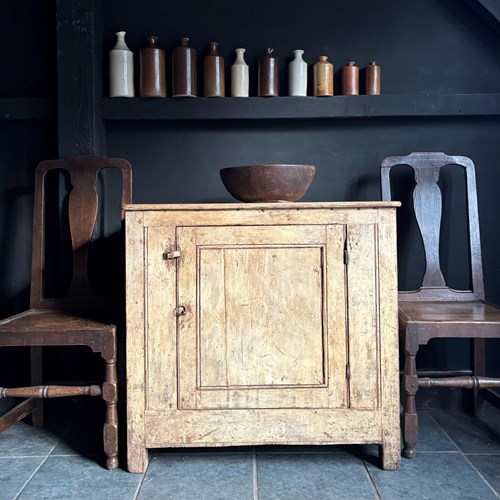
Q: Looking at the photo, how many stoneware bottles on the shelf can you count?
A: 10